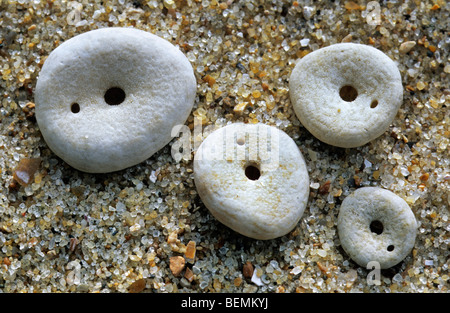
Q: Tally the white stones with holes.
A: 4